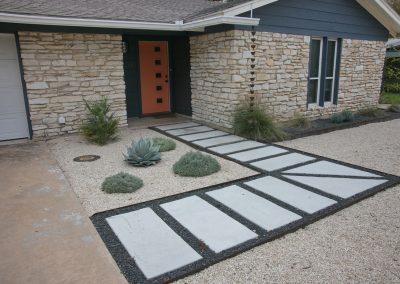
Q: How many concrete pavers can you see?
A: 13